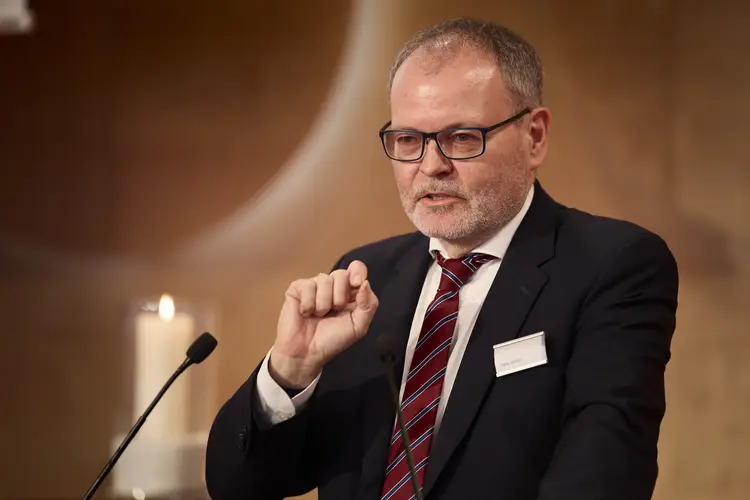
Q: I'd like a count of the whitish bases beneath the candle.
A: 1